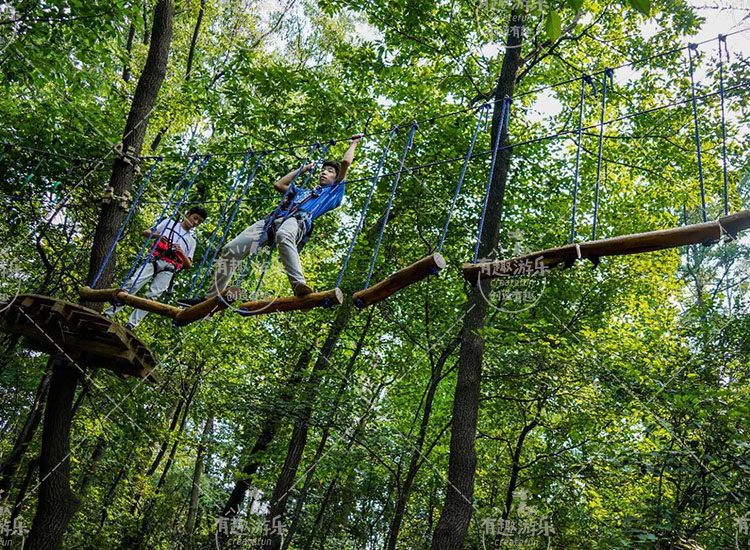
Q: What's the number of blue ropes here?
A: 15